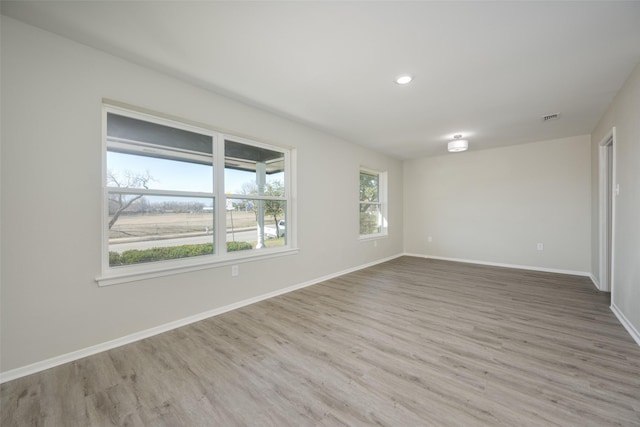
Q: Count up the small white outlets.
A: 4